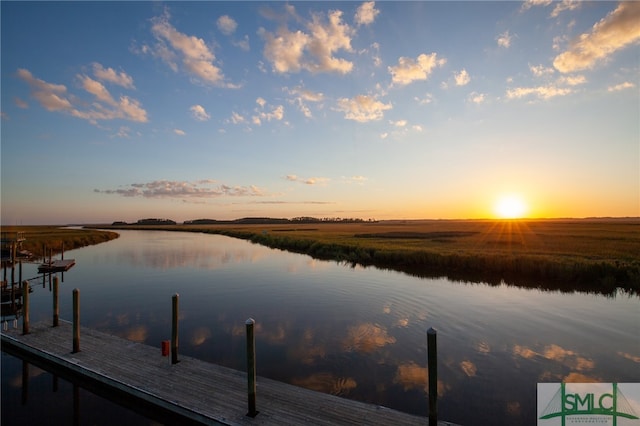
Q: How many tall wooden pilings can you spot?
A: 6